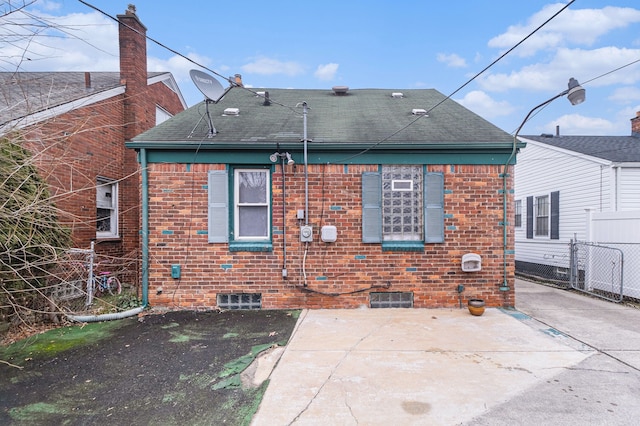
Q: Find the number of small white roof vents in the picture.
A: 4